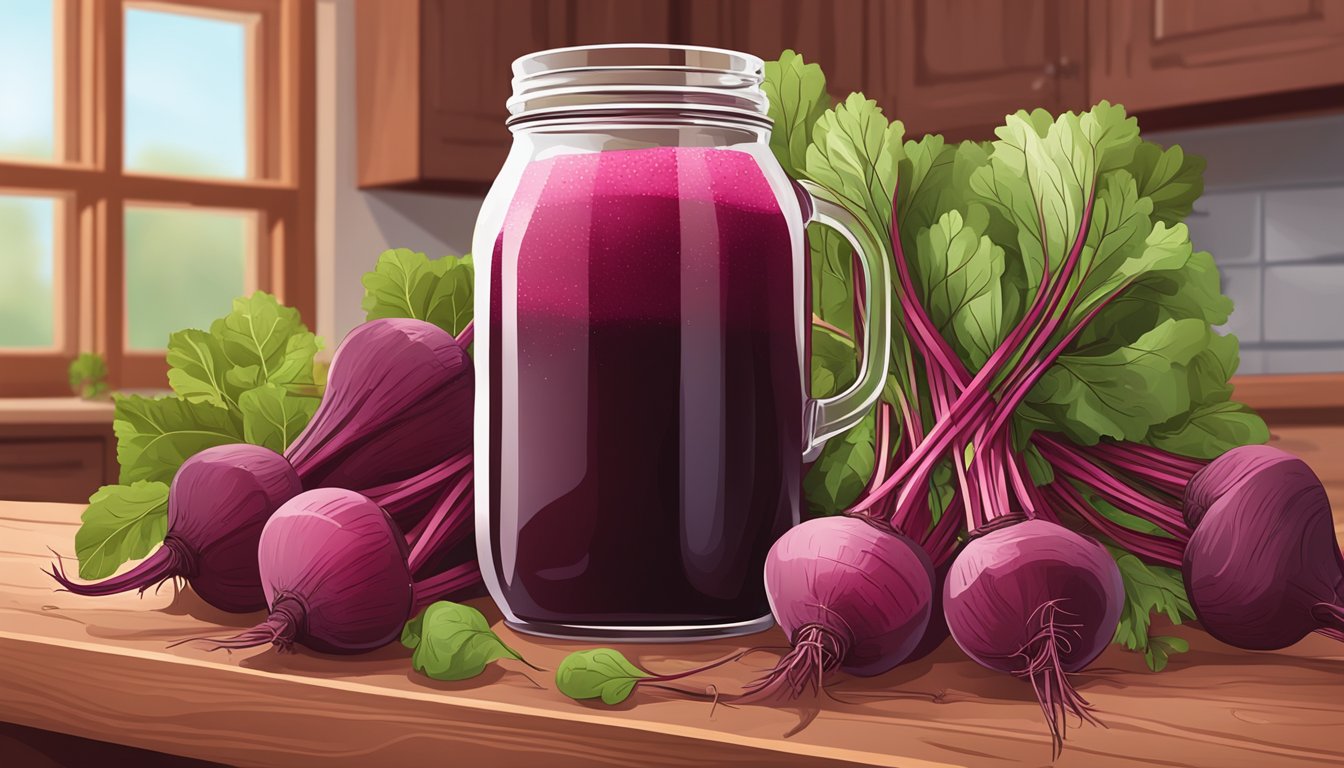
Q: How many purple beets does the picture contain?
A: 6